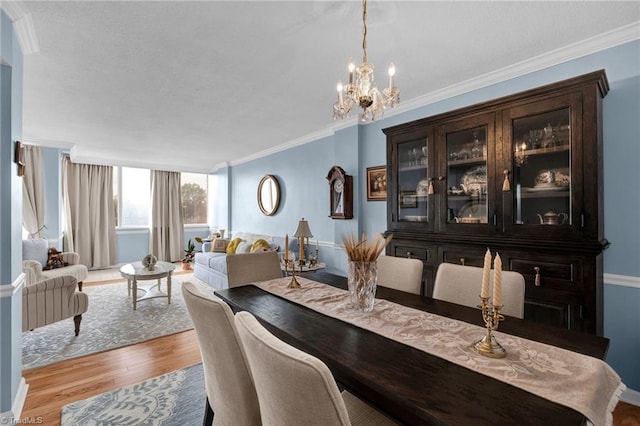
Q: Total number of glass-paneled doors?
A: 3